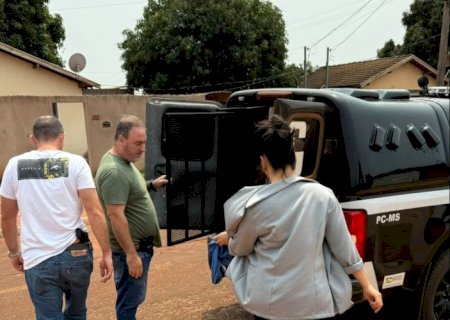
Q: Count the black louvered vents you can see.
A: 4